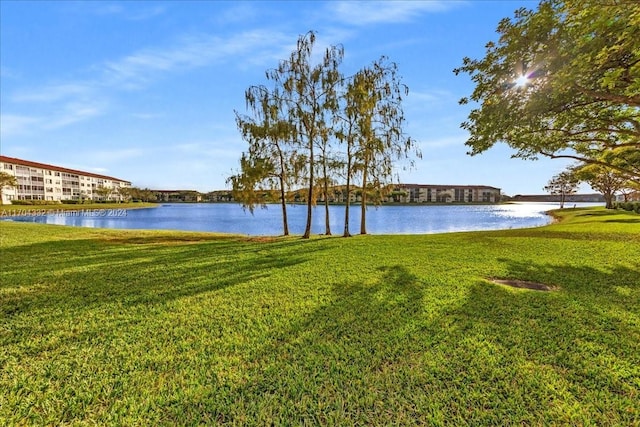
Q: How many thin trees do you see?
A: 5